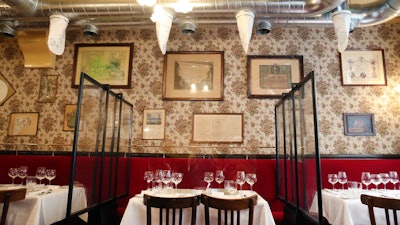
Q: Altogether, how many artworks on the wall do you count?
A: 11